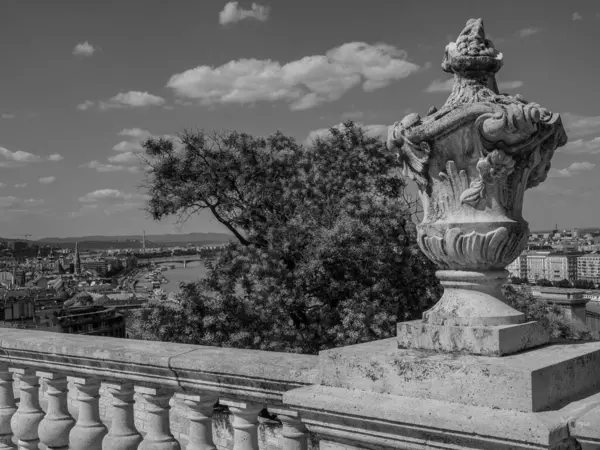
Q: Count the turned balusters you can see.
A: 9